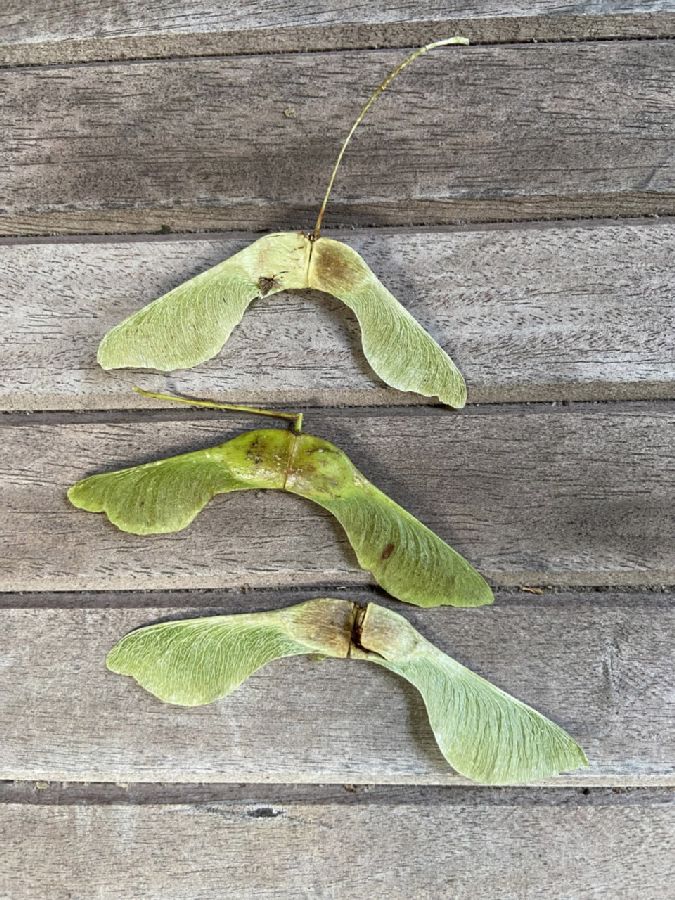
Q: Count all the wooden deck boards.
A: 6